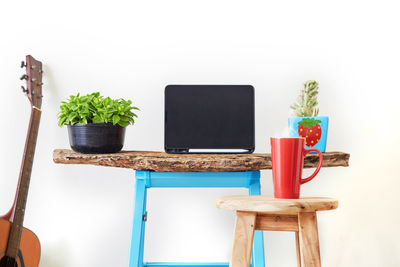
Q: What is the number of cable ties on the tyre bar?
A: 0